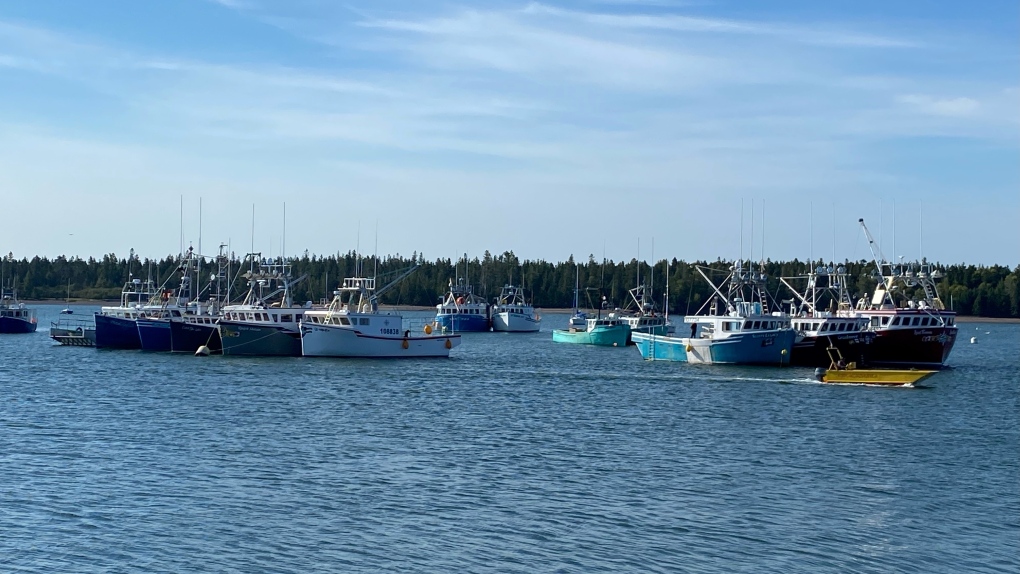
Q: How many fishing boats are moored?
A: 13